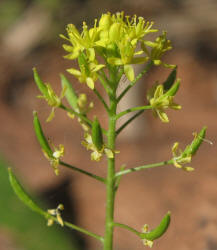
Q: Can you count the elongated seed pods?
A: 9